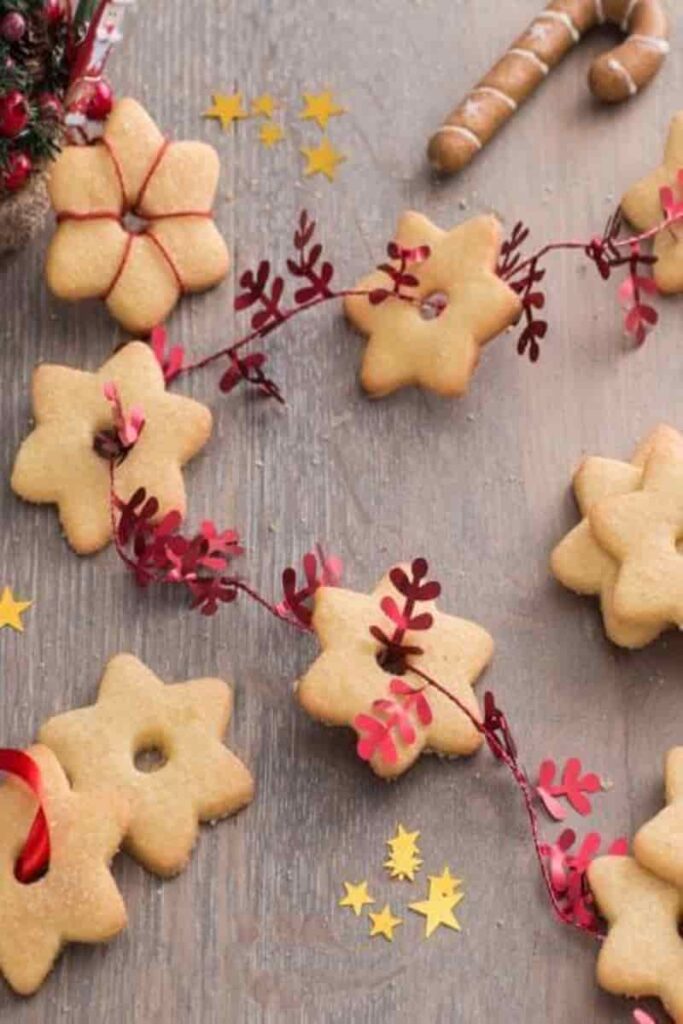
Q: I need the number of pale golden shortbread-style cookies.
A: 11